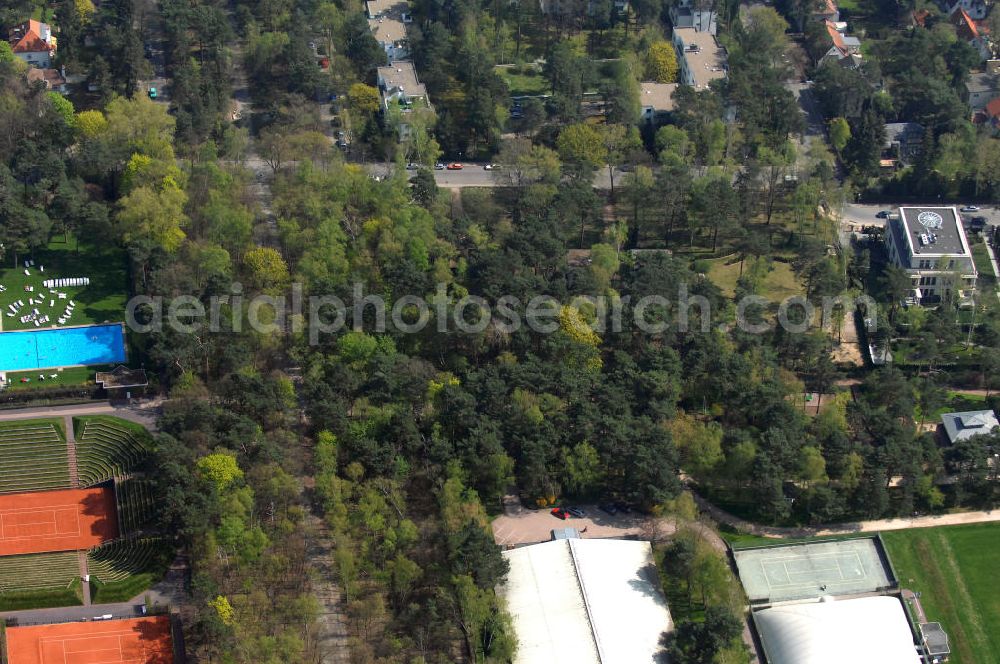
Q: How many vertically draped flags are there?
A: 0